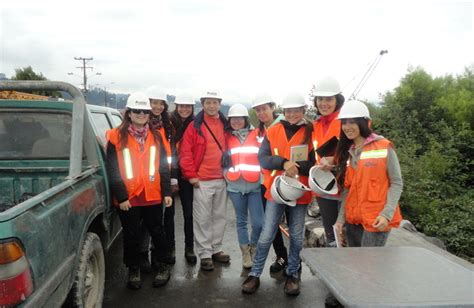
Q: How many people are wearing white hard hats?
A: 9